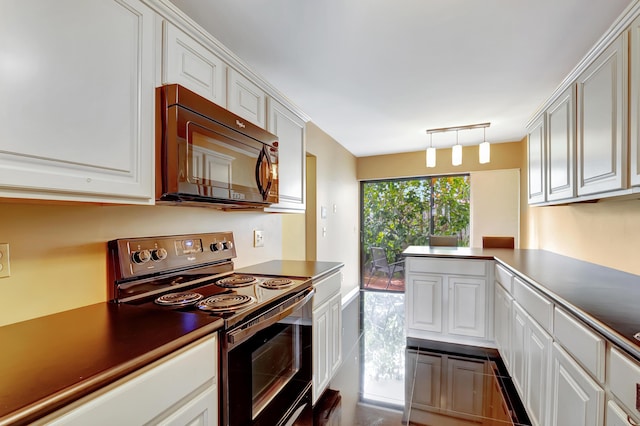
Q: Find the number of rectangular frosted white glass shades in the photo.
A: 3